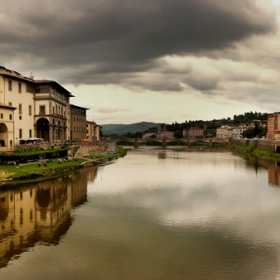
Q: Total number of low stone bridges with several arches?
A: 1